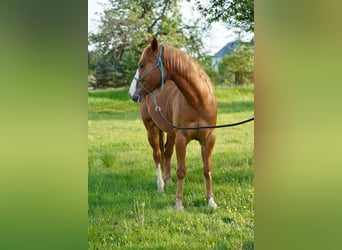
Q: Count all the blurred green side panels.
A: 2